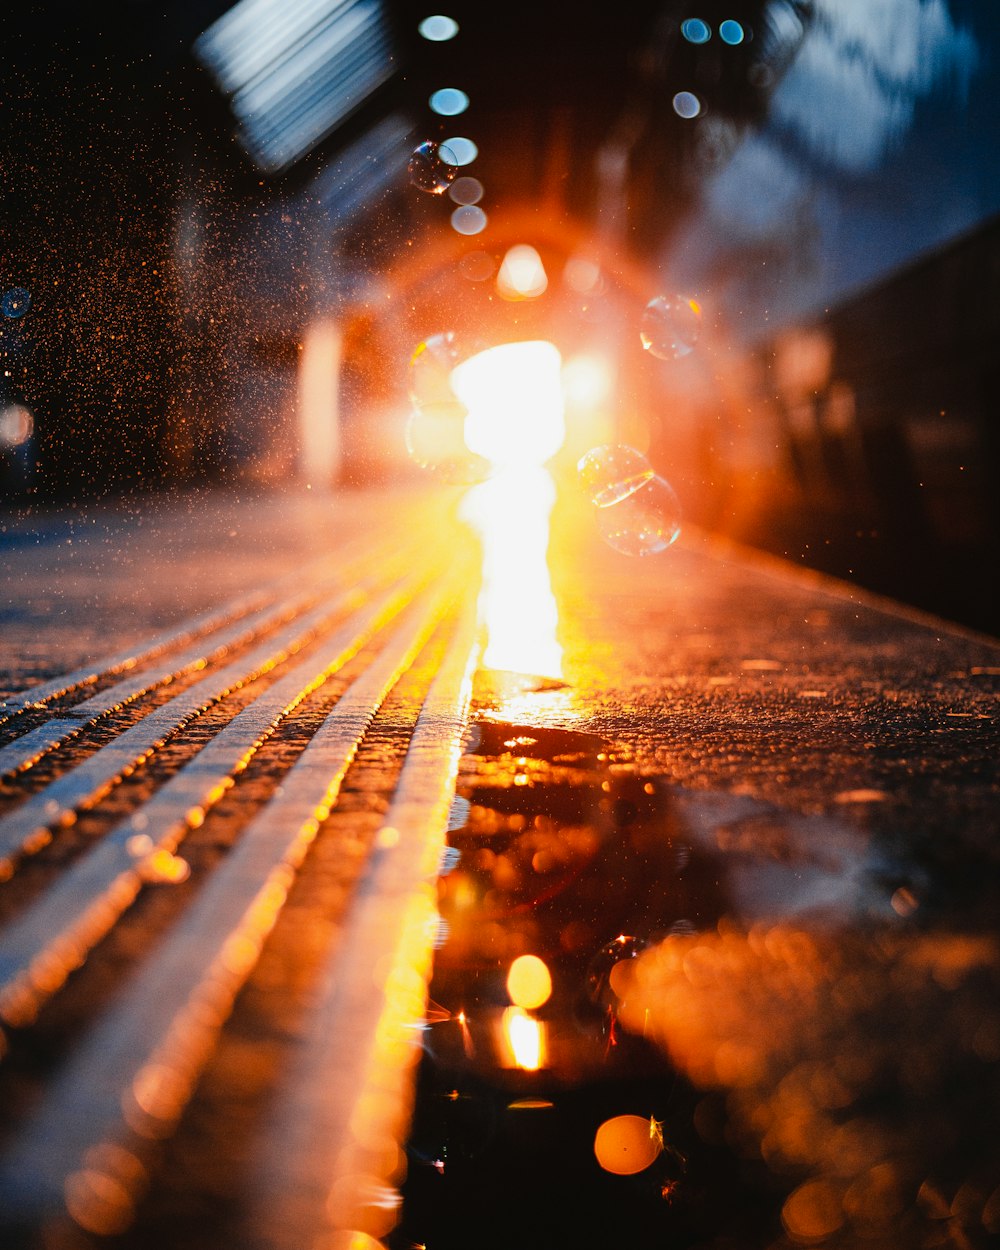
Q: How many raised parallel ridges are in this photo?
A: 6